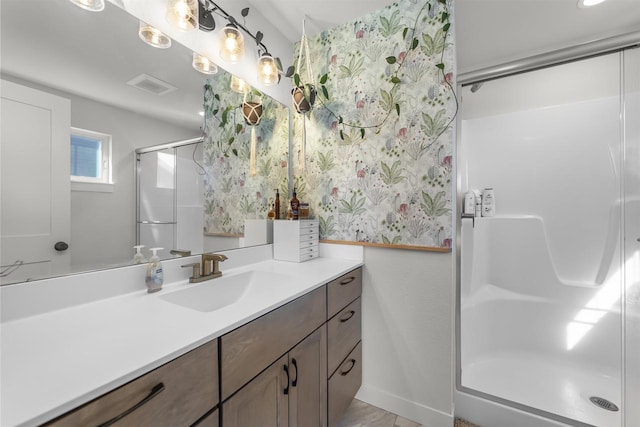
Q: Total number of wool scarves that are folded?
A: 0